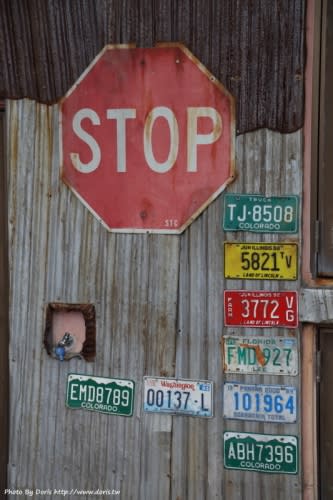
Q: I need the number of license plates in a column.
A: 6